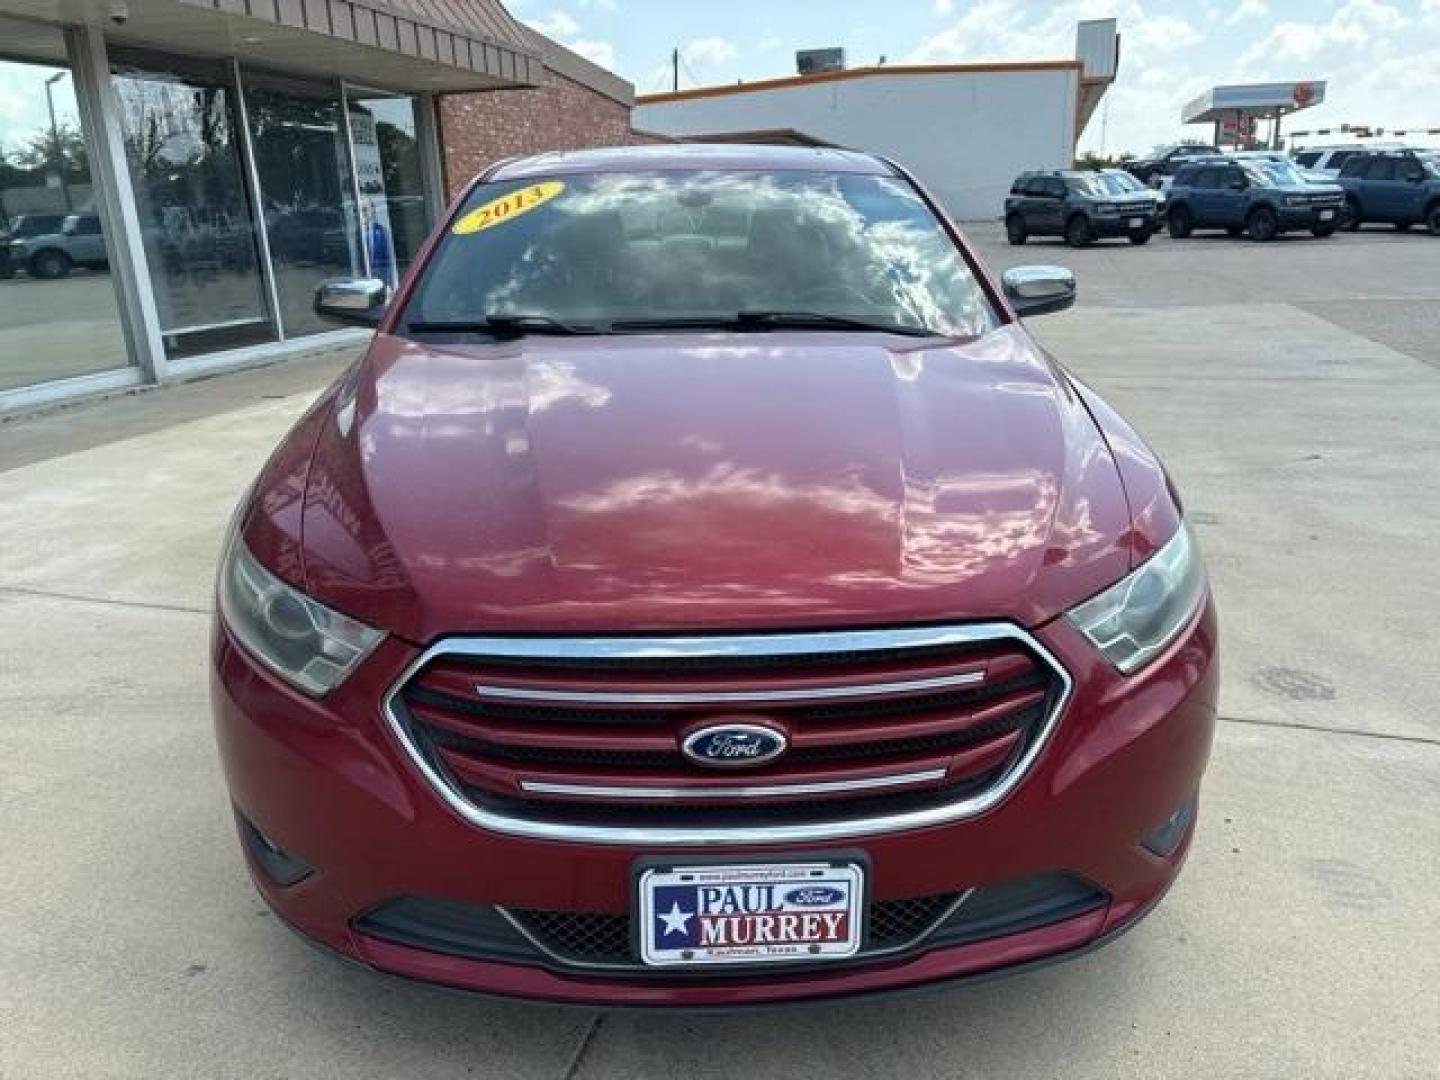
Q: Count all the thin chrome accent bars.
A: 2